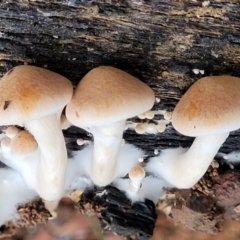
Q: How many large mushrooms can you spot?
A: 3